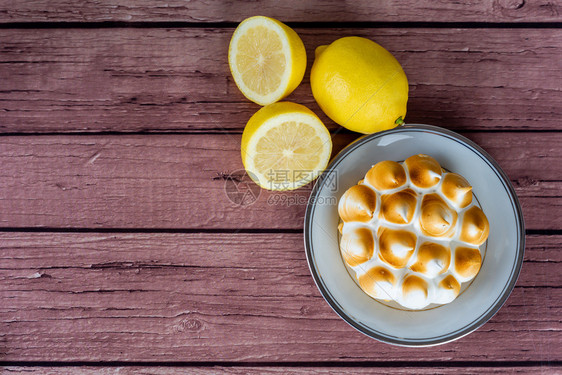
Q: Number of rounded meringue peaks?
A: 14